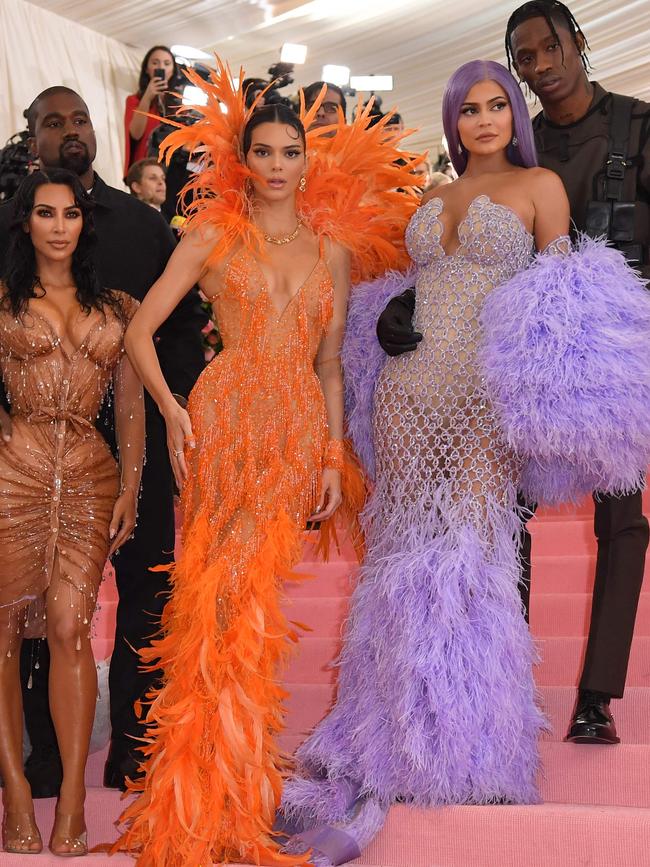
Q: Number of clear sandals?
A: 2